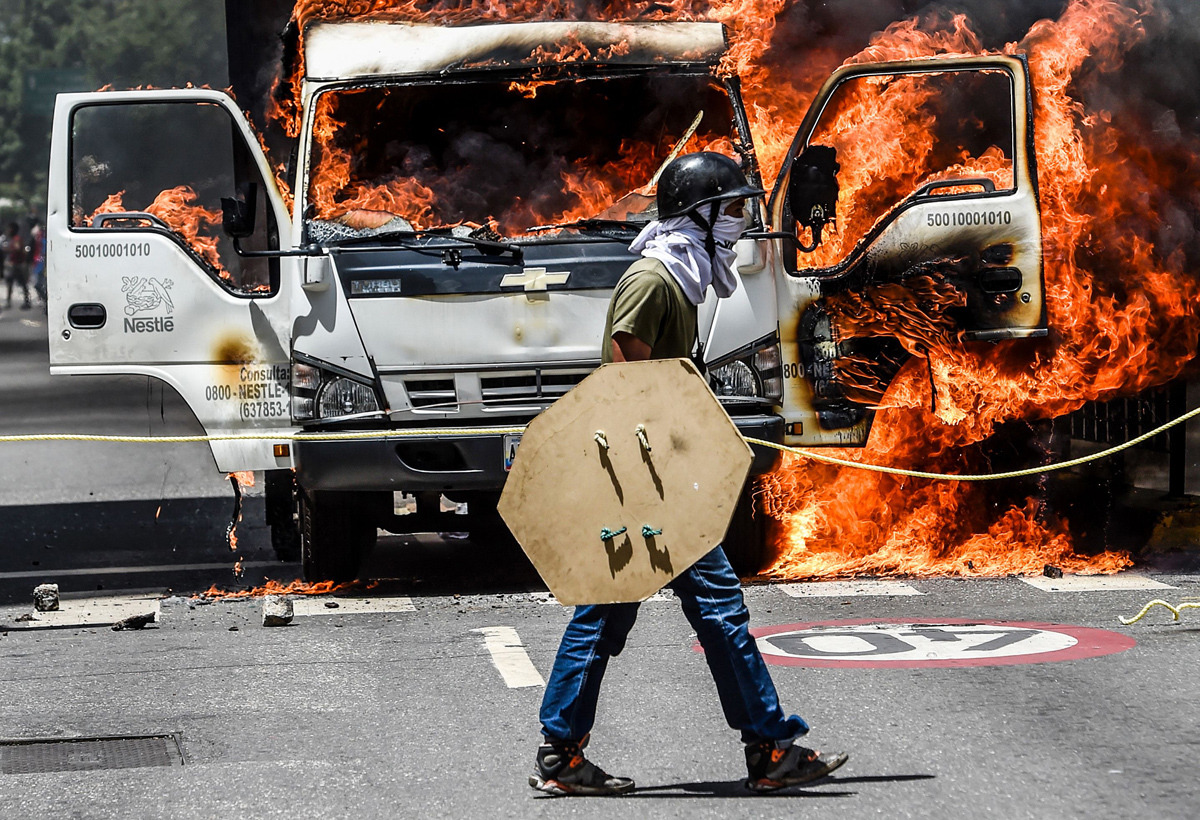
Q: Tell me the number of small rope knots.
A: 4